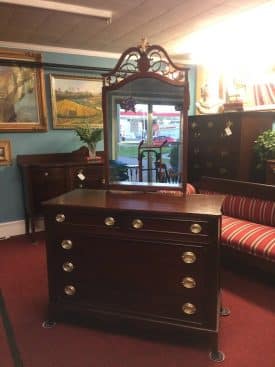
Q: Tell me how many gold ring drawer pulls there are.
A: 10